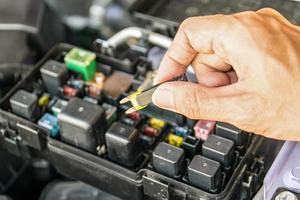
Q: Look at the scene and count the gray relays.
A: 8